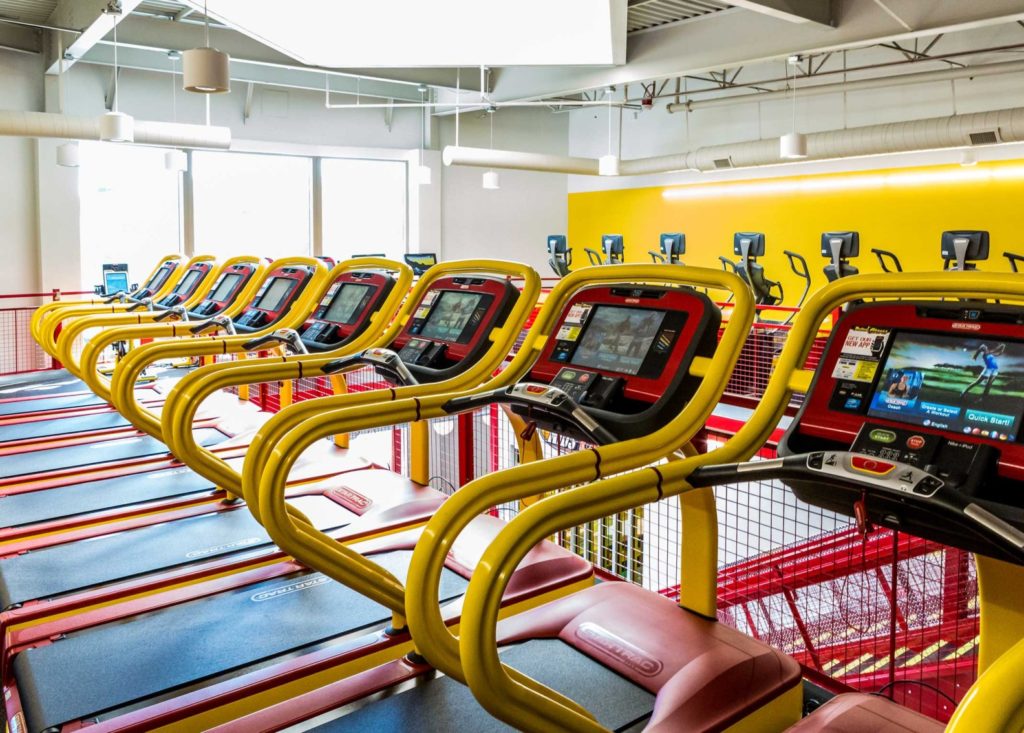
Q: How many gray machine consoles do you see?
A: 6